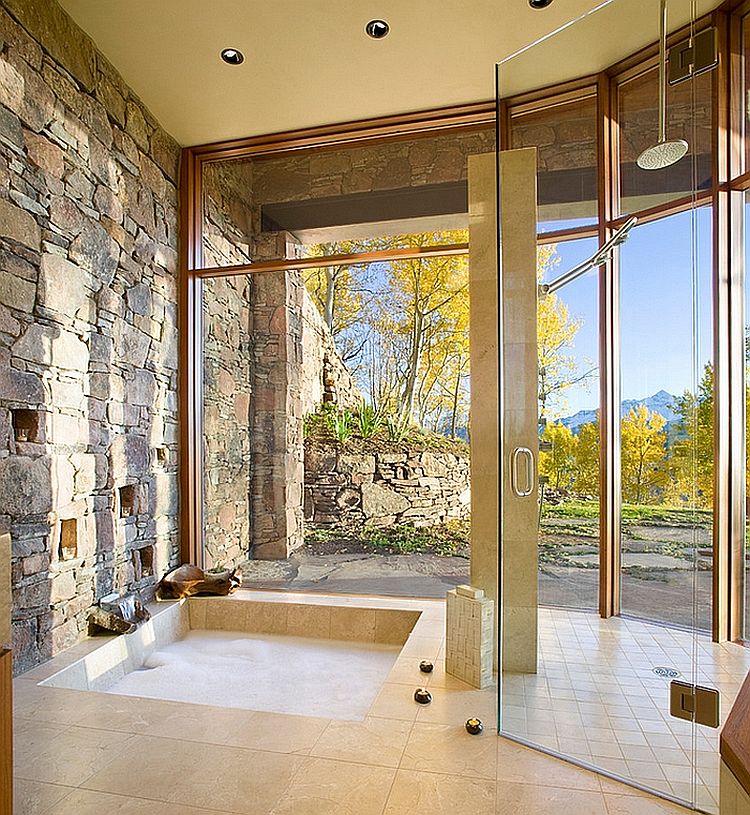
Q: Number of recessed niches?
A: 5